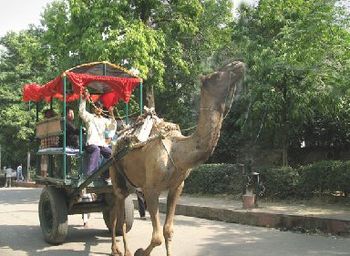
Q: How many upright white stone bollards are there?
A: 0